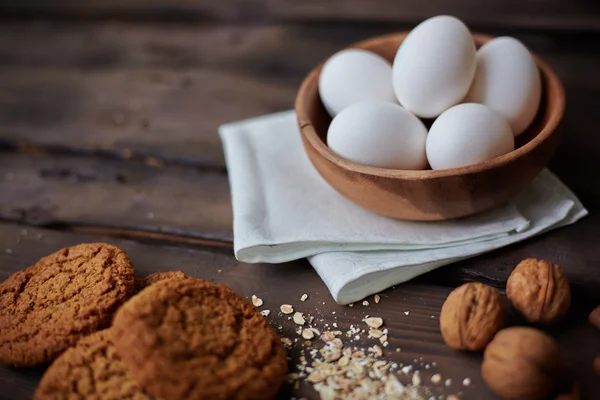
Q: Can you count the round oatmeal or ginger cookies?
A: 4